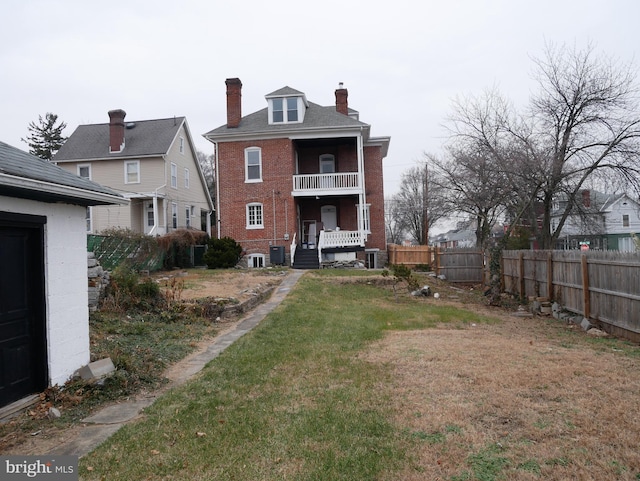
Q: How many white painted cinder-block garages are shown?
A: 1